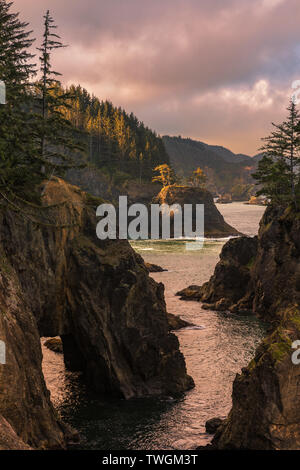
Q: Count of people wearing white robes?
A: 0